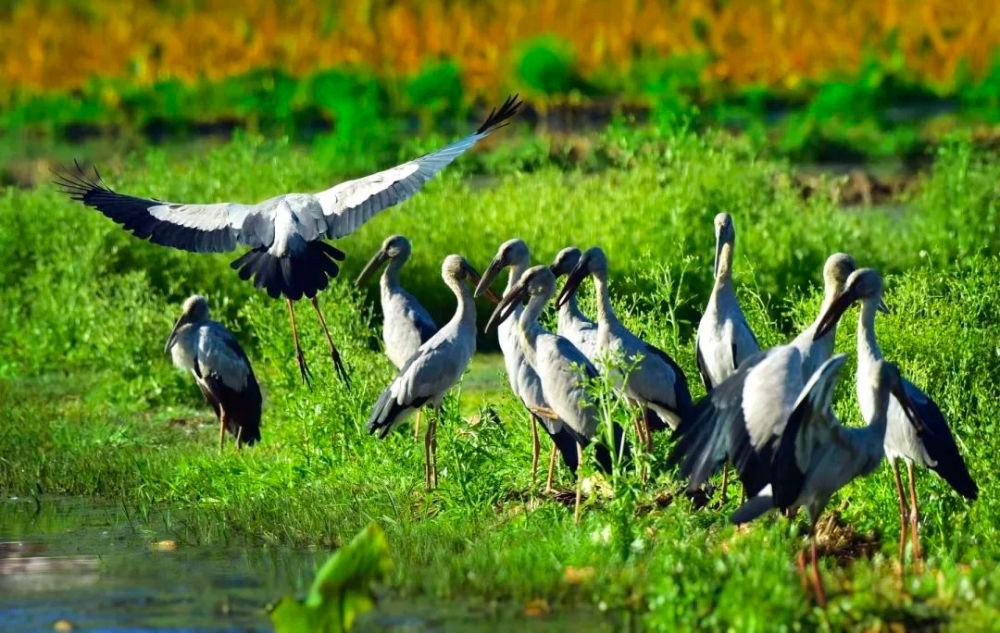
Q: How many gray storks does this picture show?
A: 12